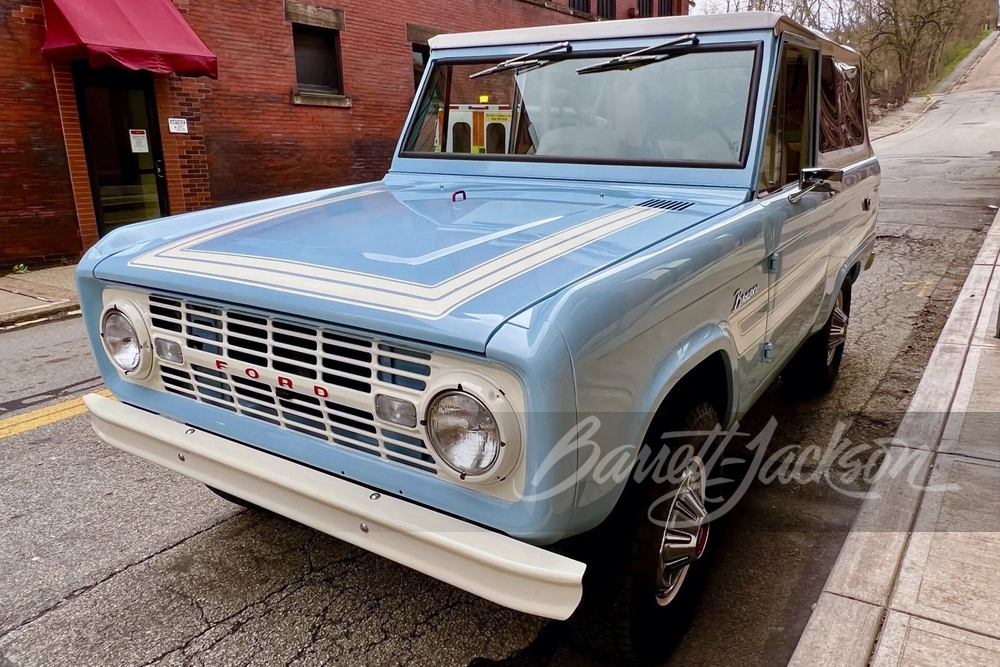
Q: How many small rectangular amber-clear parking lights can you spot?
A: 2